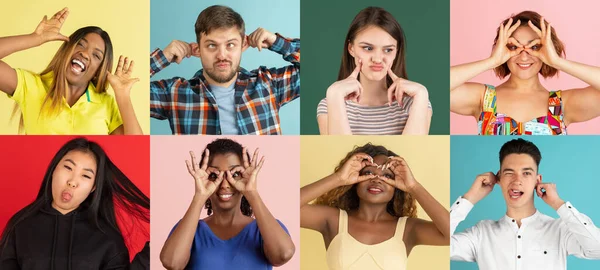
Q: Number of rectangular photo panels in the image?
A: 8